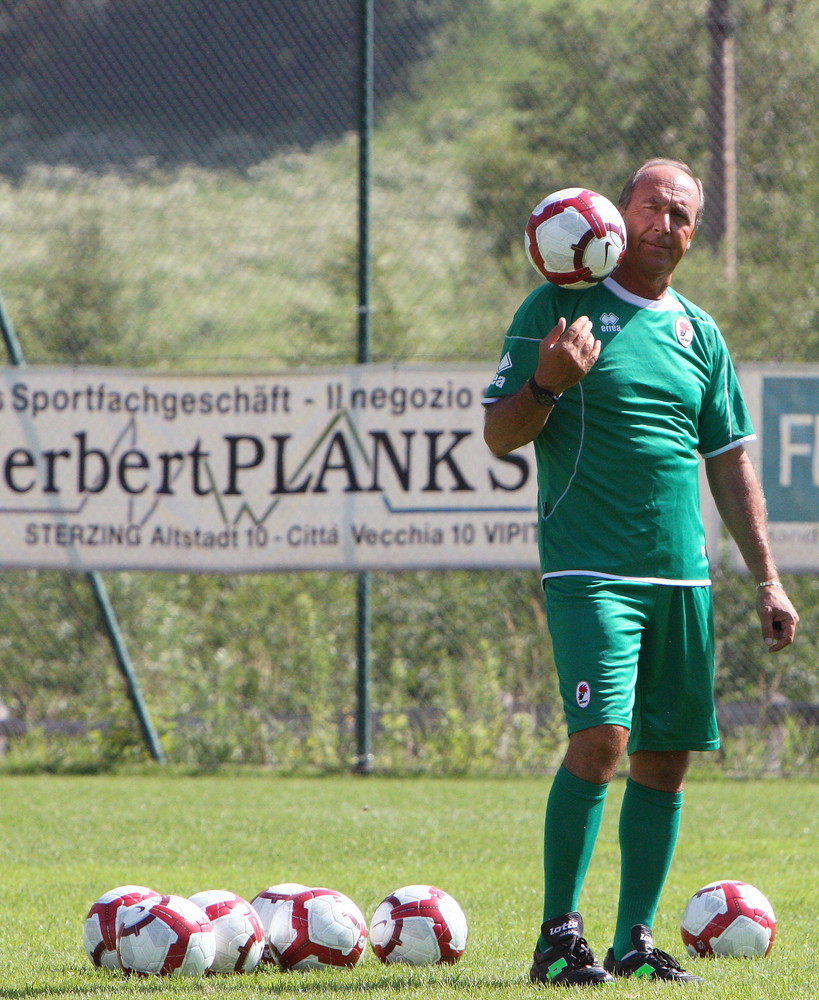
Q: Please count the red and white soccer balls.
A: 8